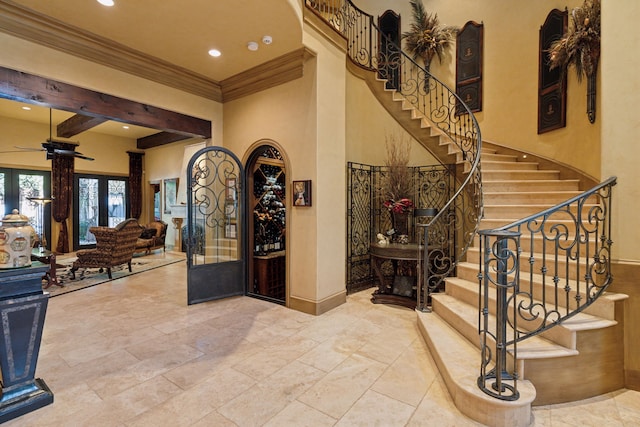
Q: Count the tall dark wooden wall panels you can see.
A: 3